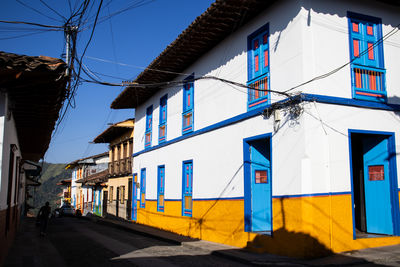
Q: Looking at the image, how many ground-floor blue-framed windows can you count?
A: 3